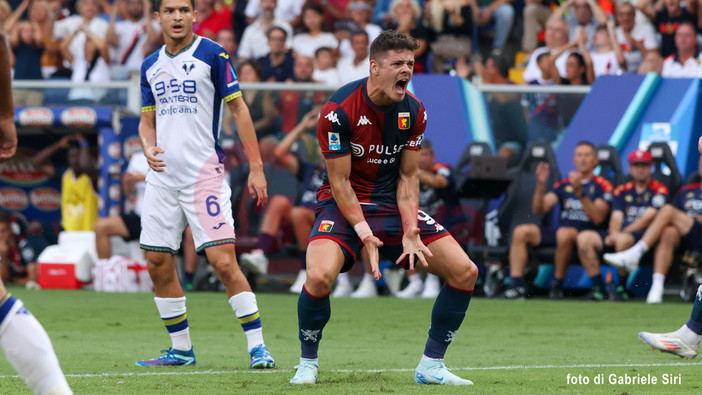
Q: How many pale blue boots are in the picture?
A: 2